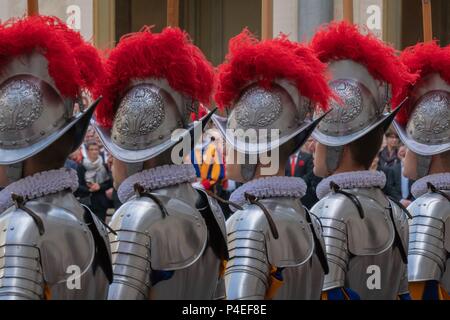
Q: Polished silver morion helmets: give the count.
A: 5